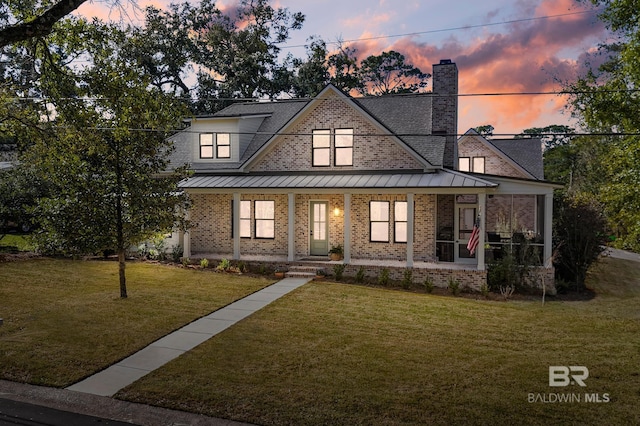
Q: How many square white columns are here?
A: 7